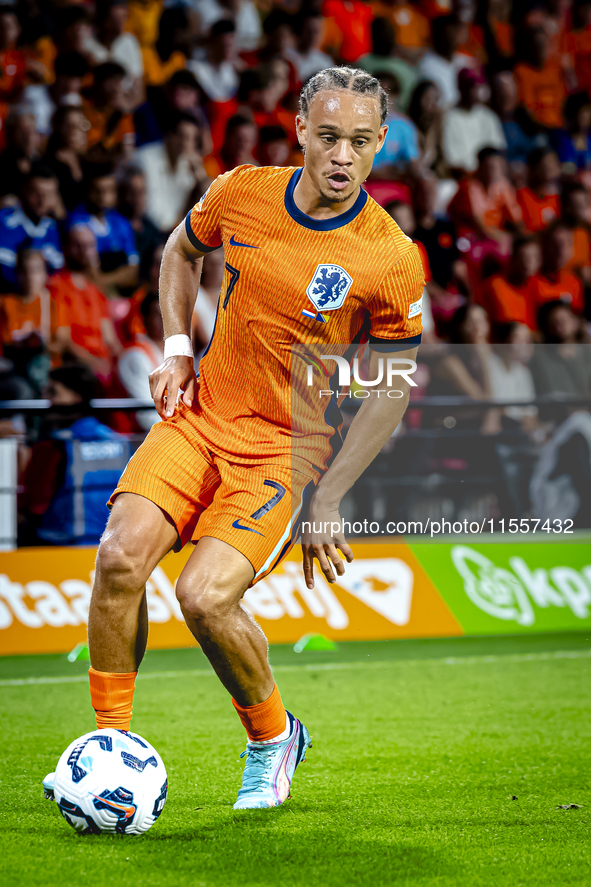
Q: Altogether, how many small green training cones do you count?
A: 2